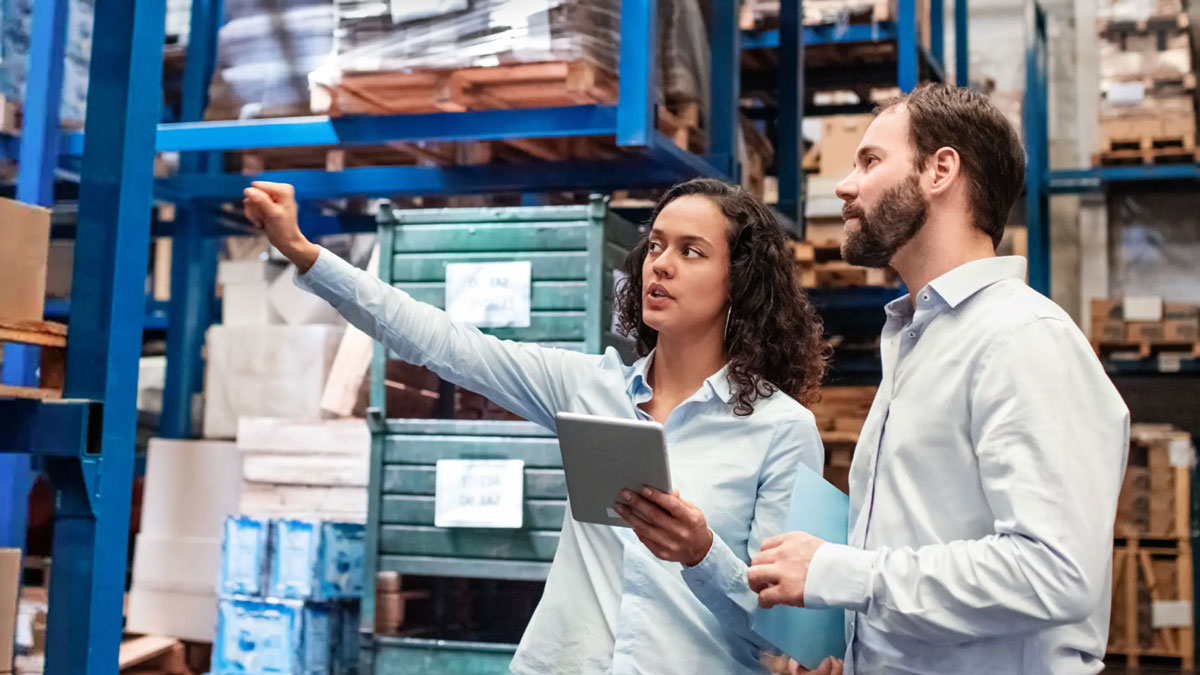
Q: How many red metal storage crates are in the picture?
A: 0